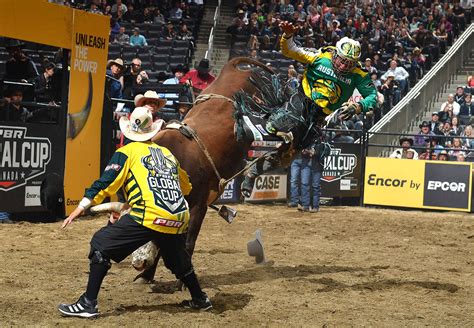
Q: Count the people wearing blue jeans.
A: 2